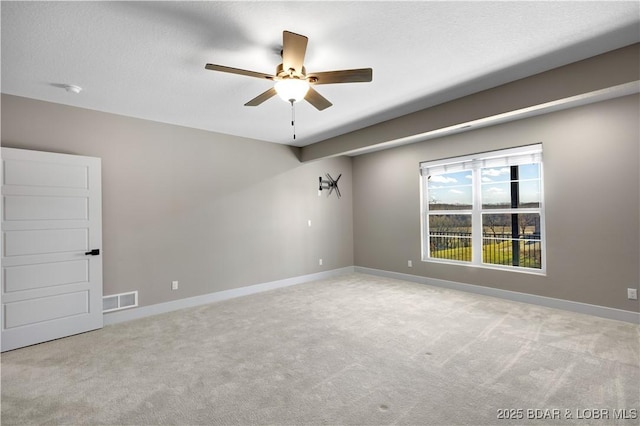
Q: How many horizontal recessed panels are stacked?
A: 5